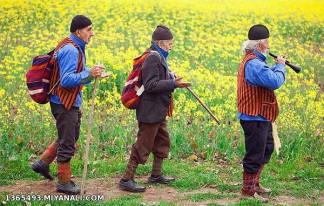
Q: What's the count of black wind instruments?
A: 1